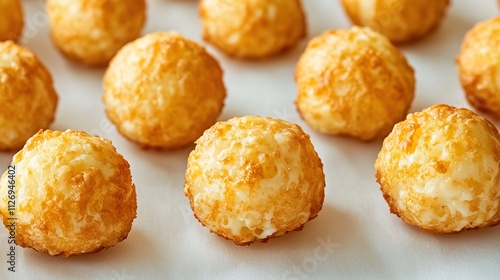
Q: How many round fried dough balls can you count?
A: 11